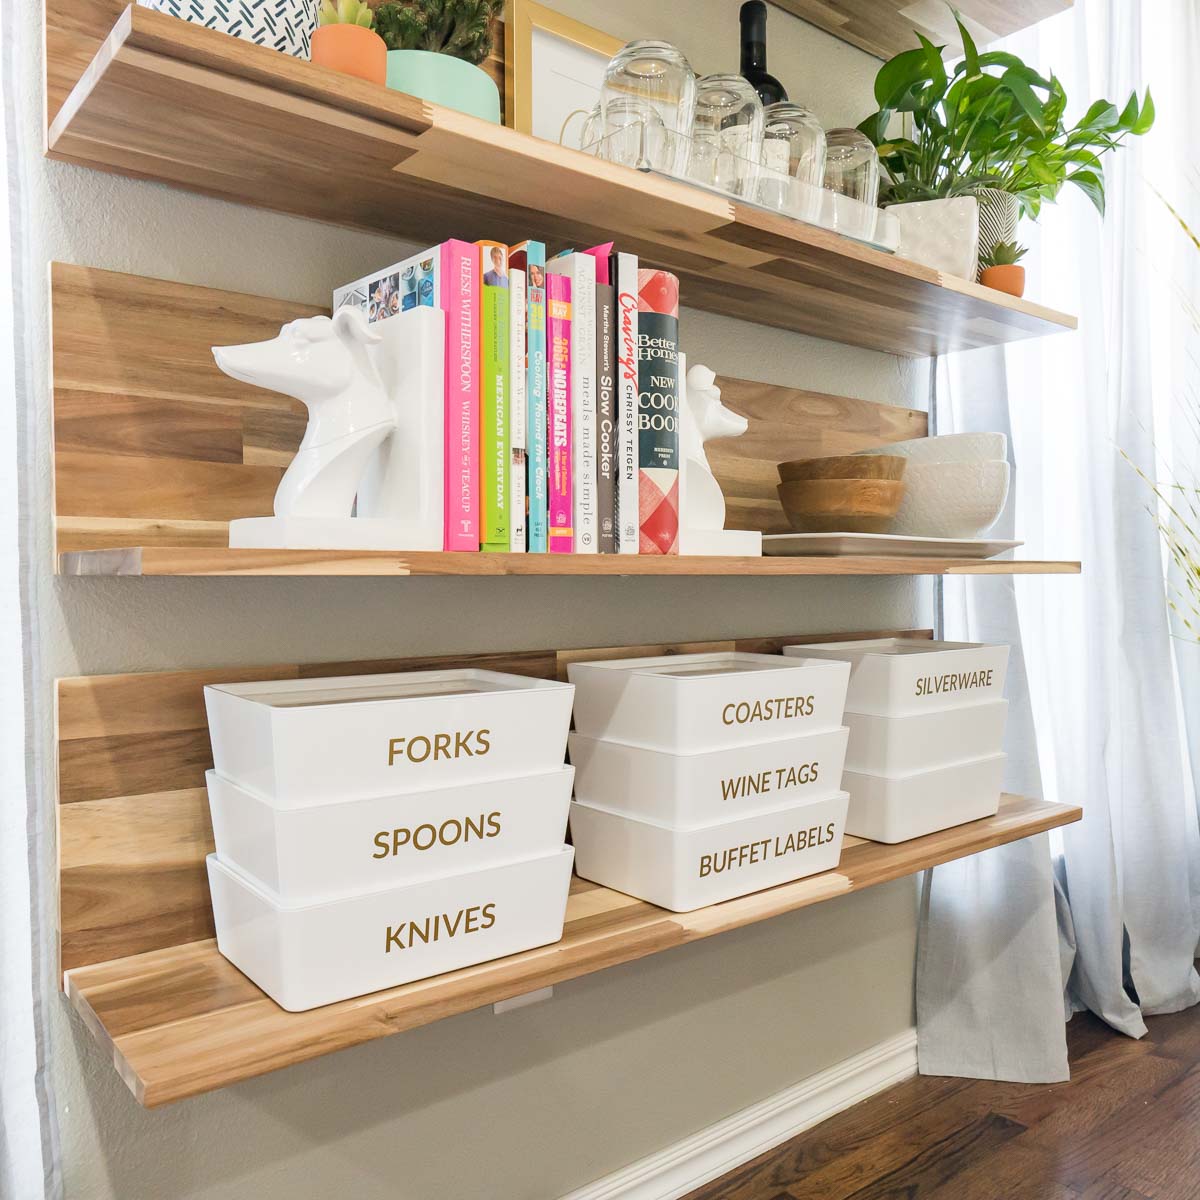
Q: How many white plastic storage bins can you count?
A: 9